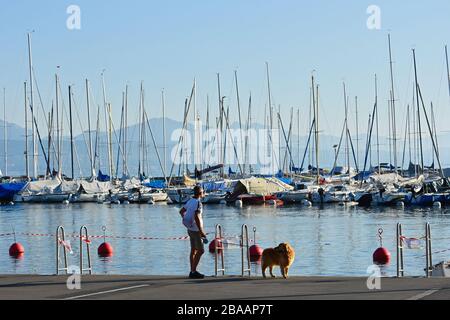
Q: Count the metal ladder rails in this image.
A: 6